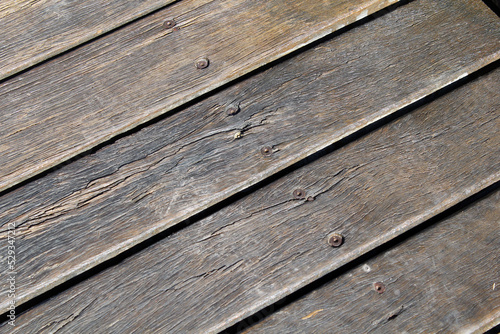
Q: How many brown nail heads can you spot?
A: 7